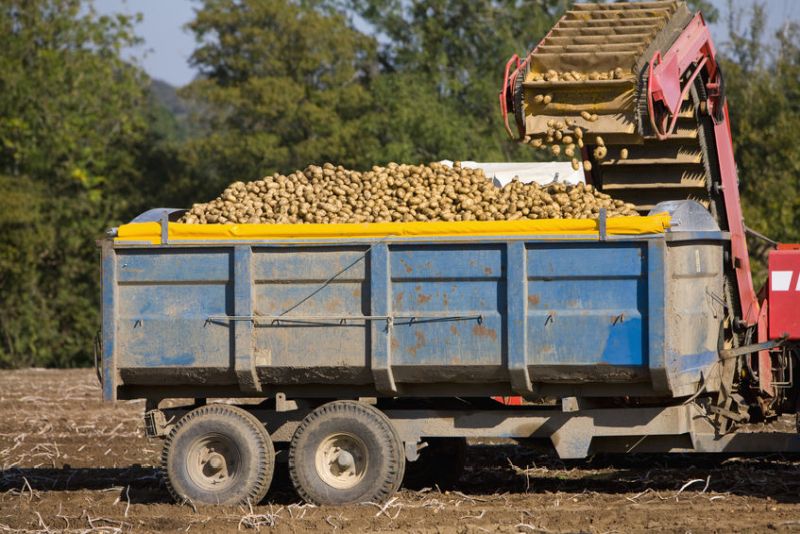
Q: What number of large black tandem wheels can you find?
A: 2